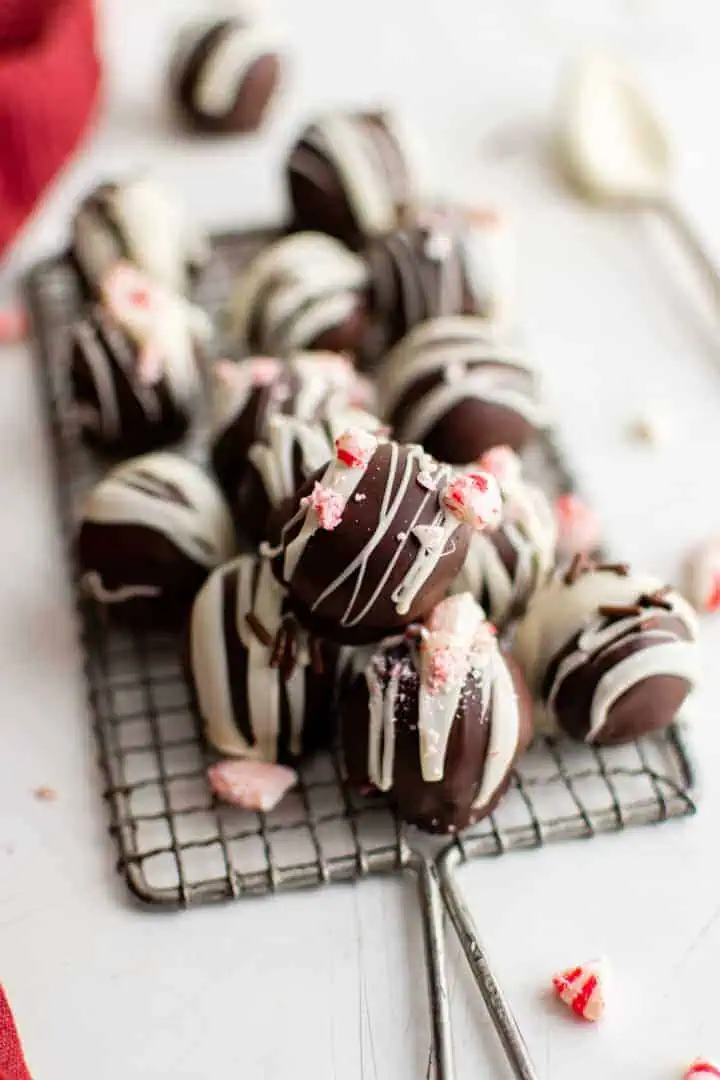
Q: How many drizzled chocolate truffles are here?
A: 15